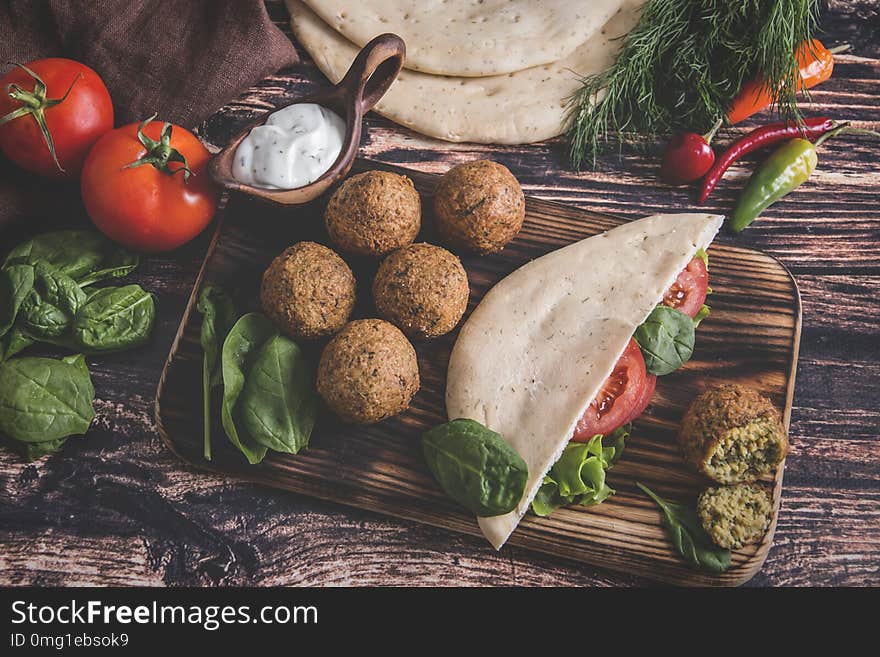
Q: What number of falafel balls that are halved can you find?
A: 1